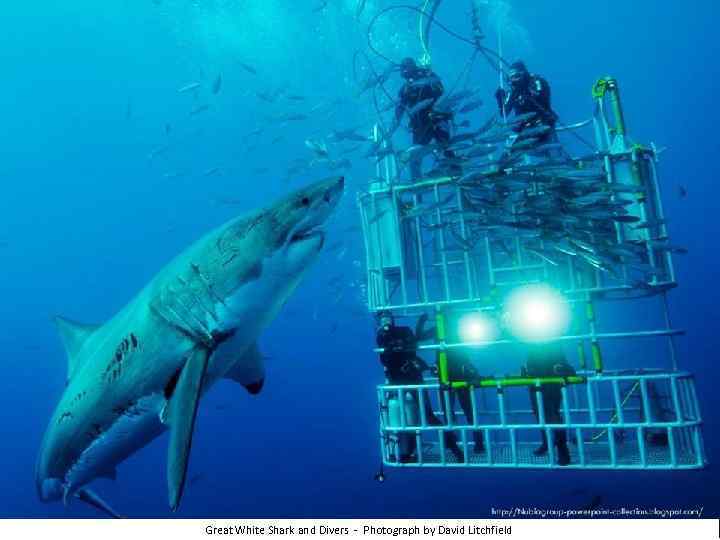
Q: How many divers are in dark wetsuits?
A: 5